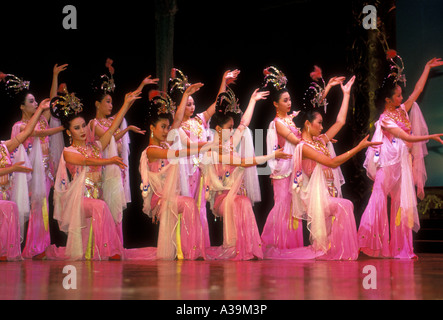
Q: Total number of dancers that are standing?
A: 5